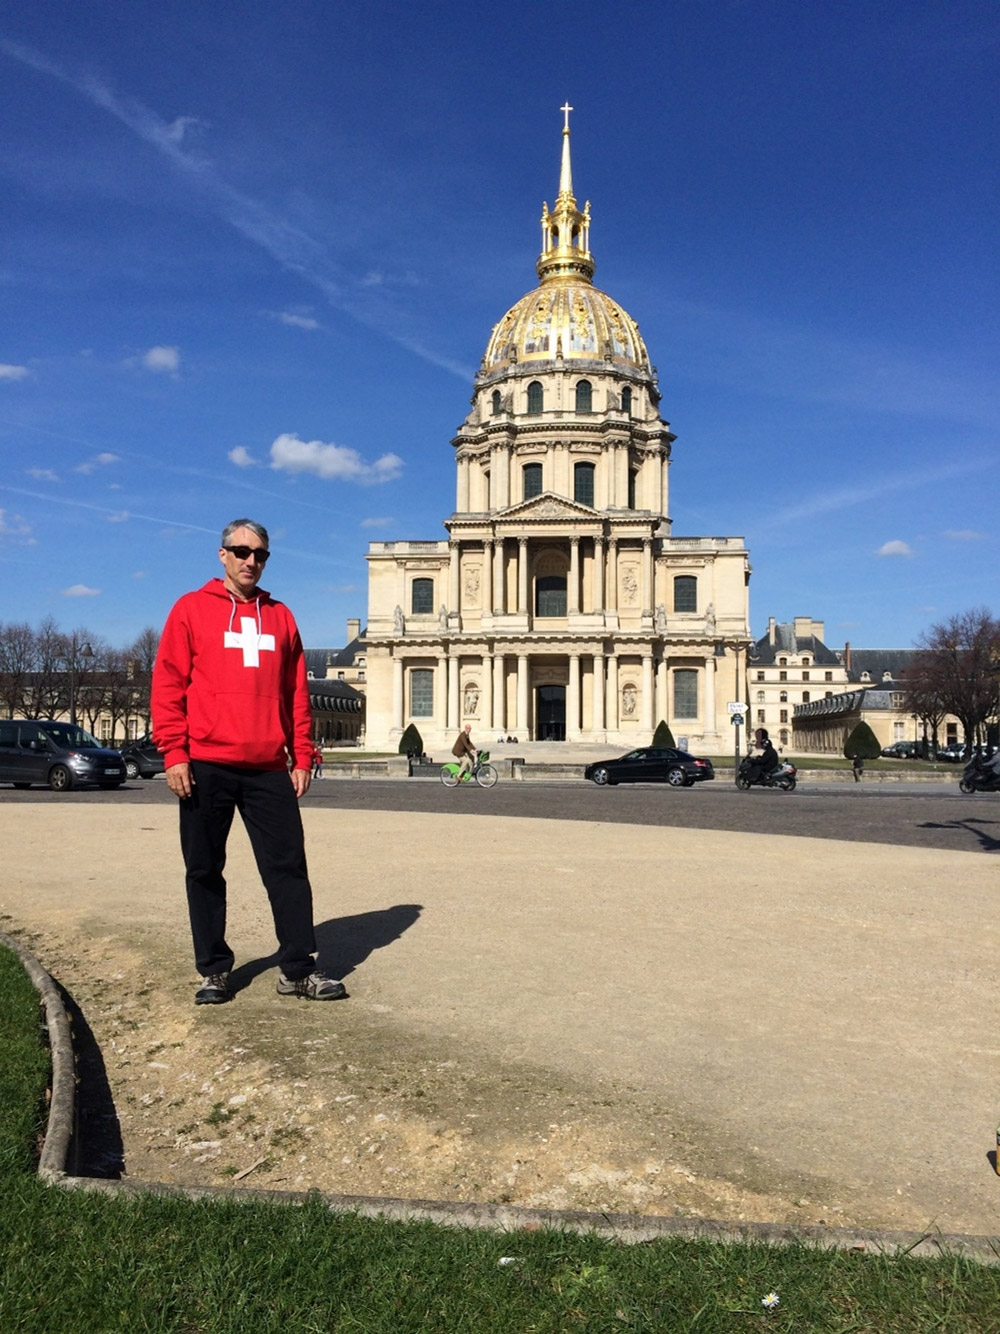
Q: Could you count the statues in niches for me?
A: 2